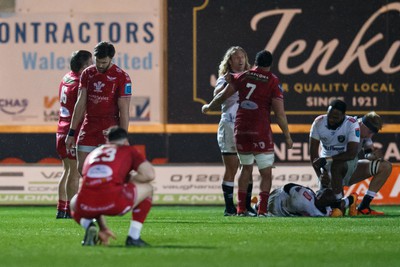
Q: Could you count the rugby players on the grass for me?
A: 8